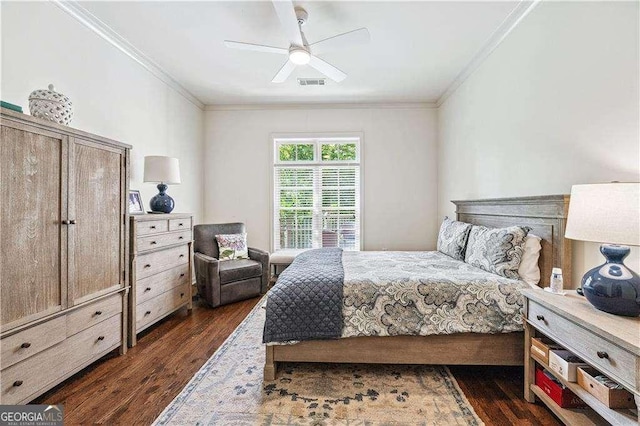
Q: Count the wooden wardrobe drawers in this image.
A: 3